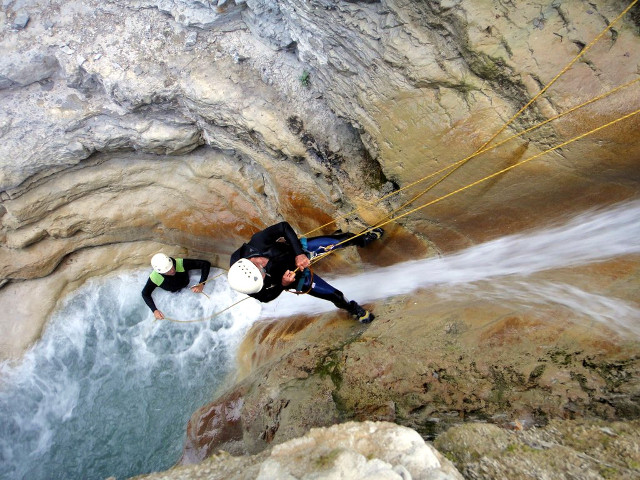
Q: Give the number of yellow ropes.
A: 3